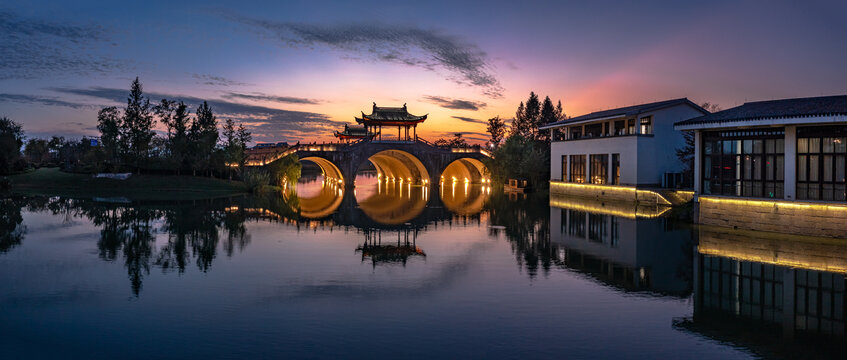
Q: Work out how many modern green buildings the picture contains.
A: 0